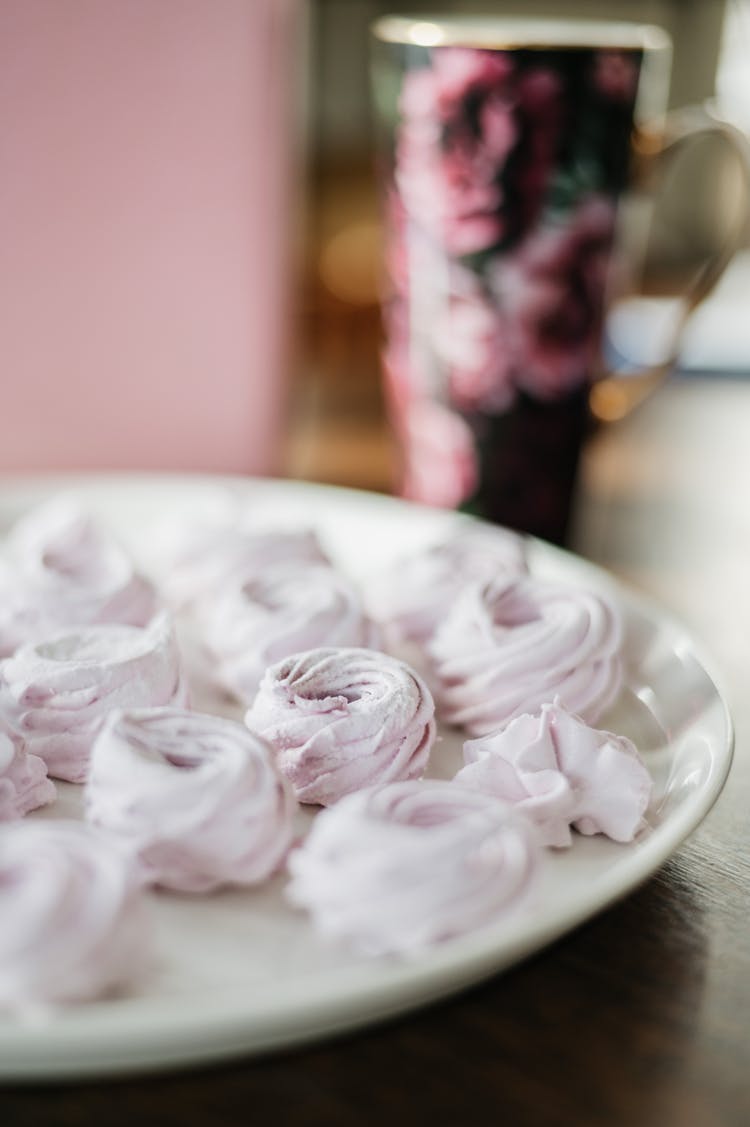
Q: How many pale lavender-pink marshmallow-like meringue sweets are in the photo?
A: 12